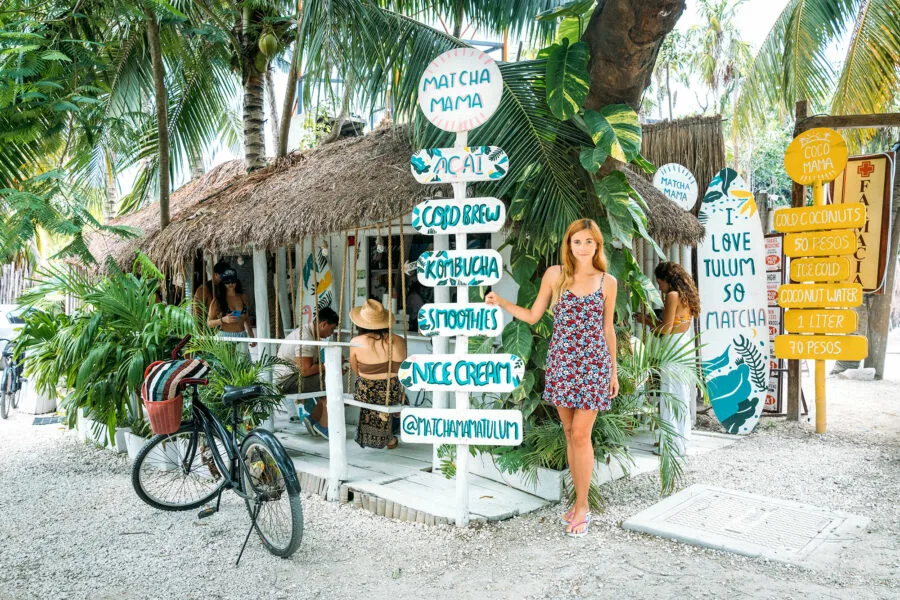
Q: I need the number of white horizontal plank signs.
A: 6